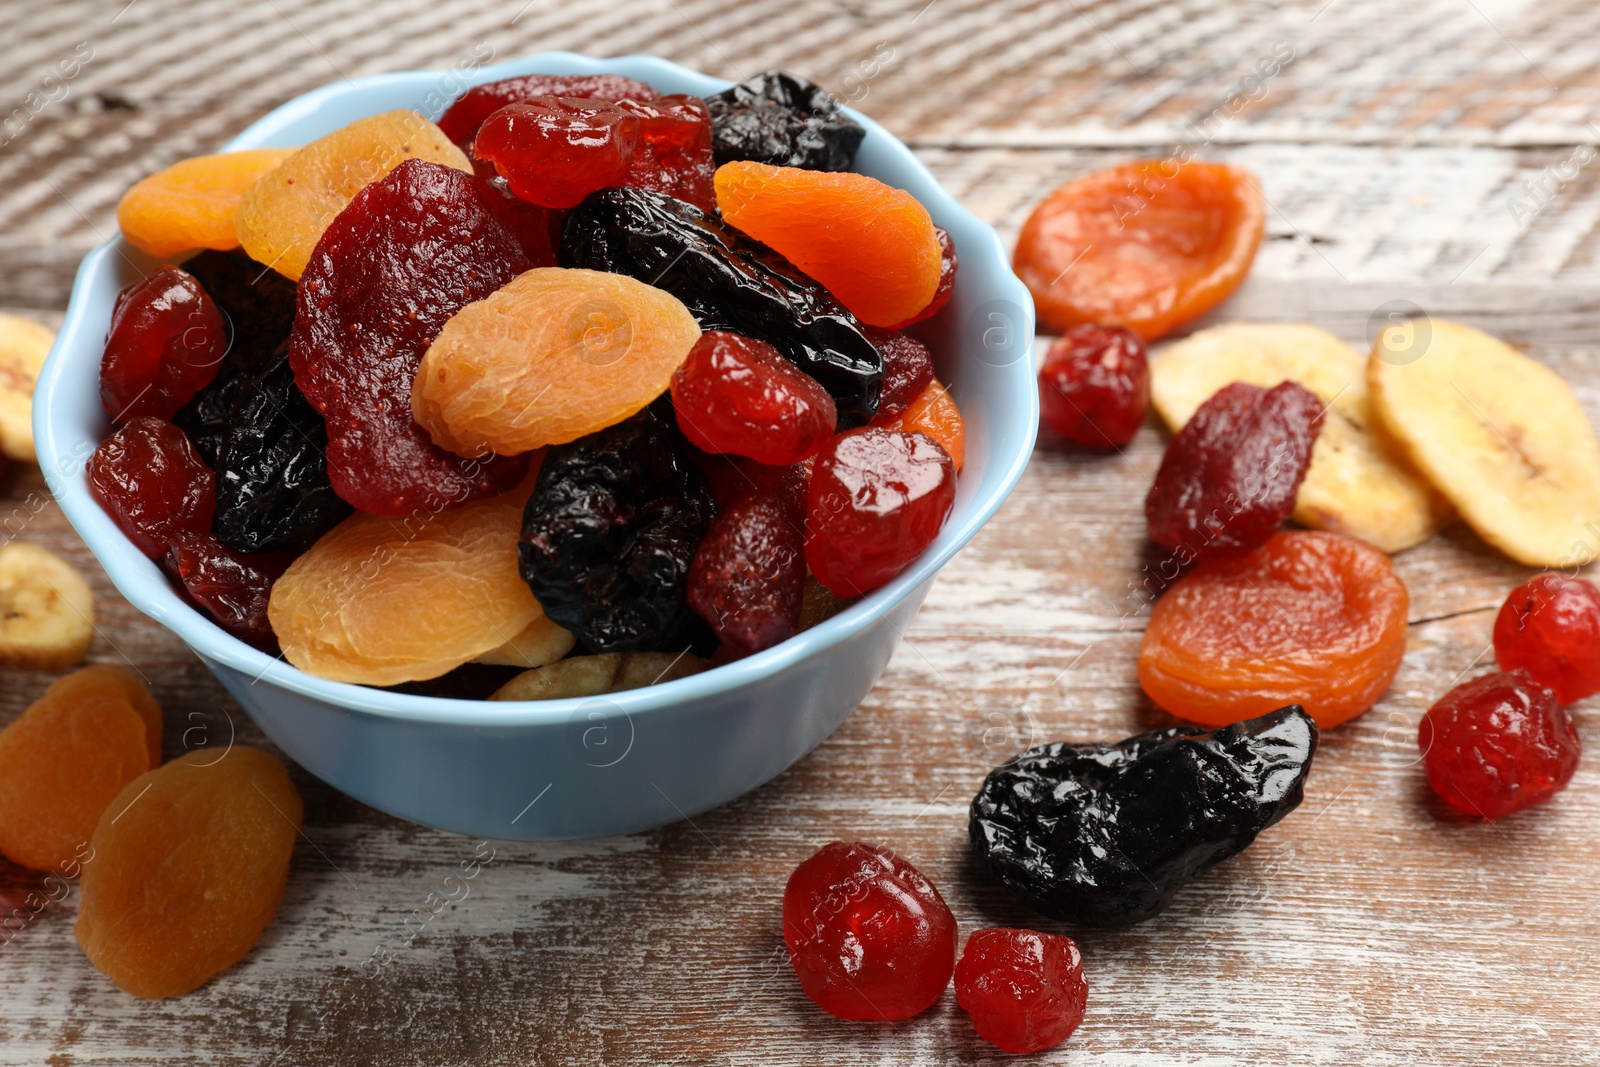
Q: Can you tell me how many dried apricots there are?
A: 10